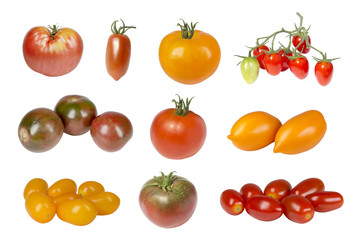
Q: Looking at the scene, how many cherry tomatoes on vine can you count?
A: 7